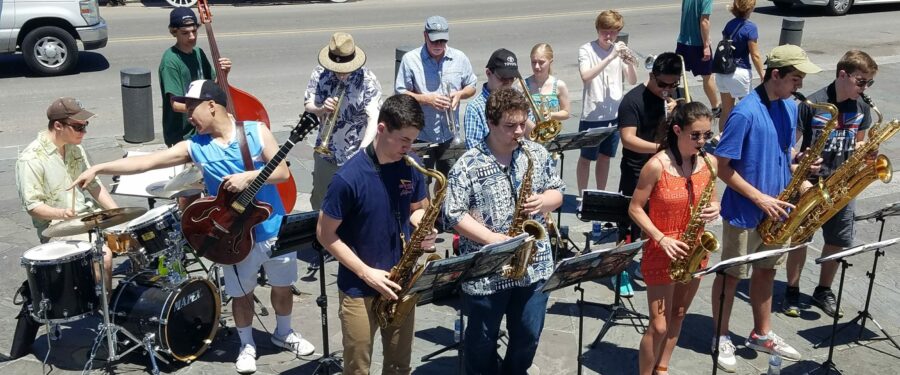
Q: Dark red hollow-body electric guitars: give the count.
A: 1